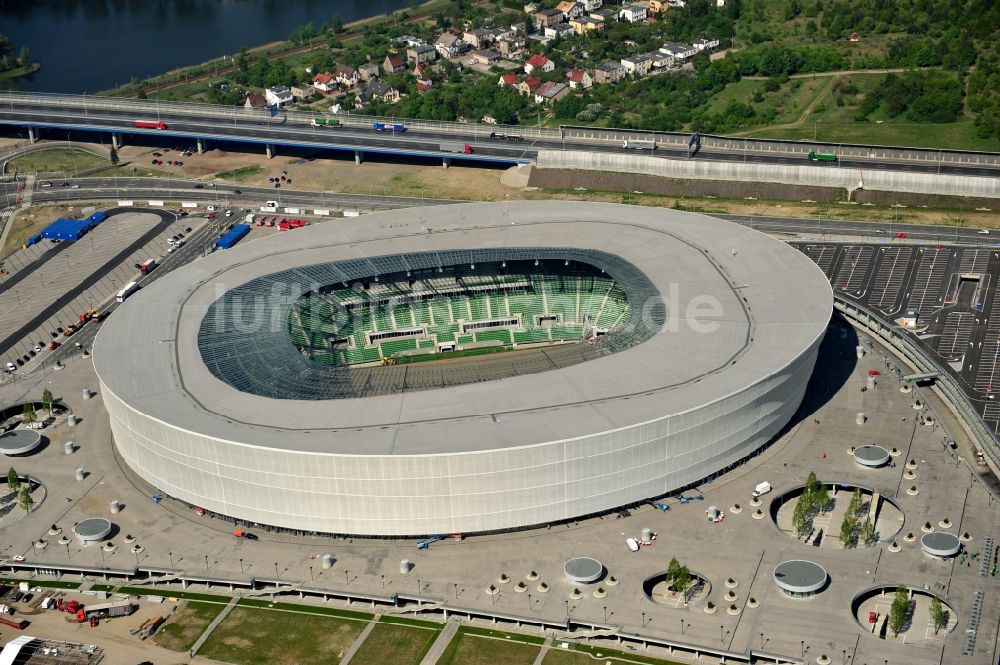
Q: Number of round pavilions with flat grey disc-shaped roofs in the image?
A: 6